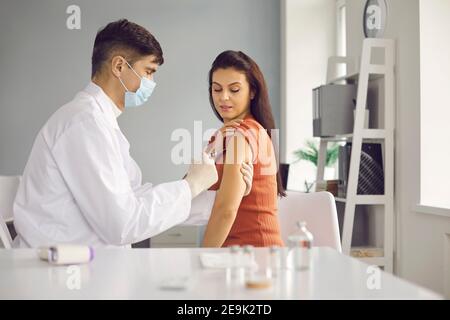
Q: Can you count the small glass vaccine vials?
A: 3